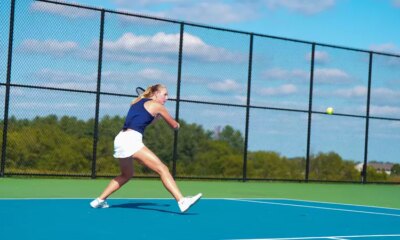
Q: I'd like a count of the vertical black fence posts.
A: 6